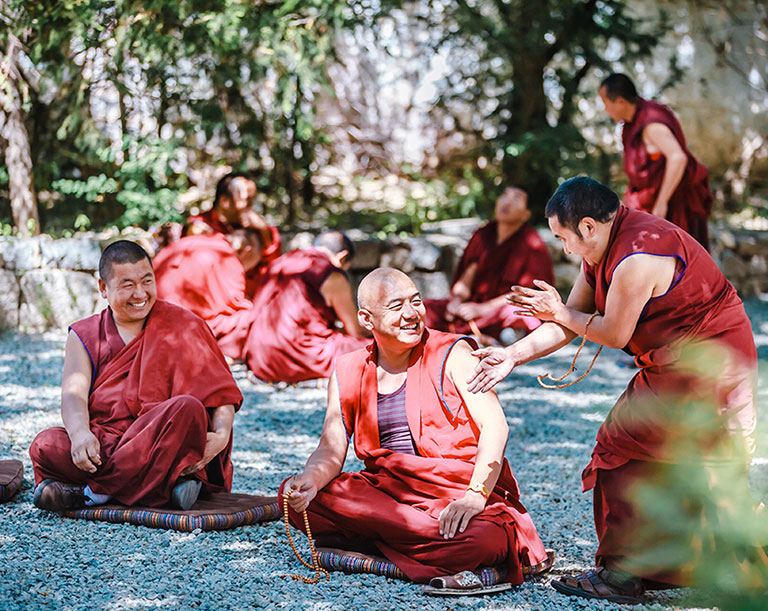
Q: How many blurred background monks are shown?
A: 5